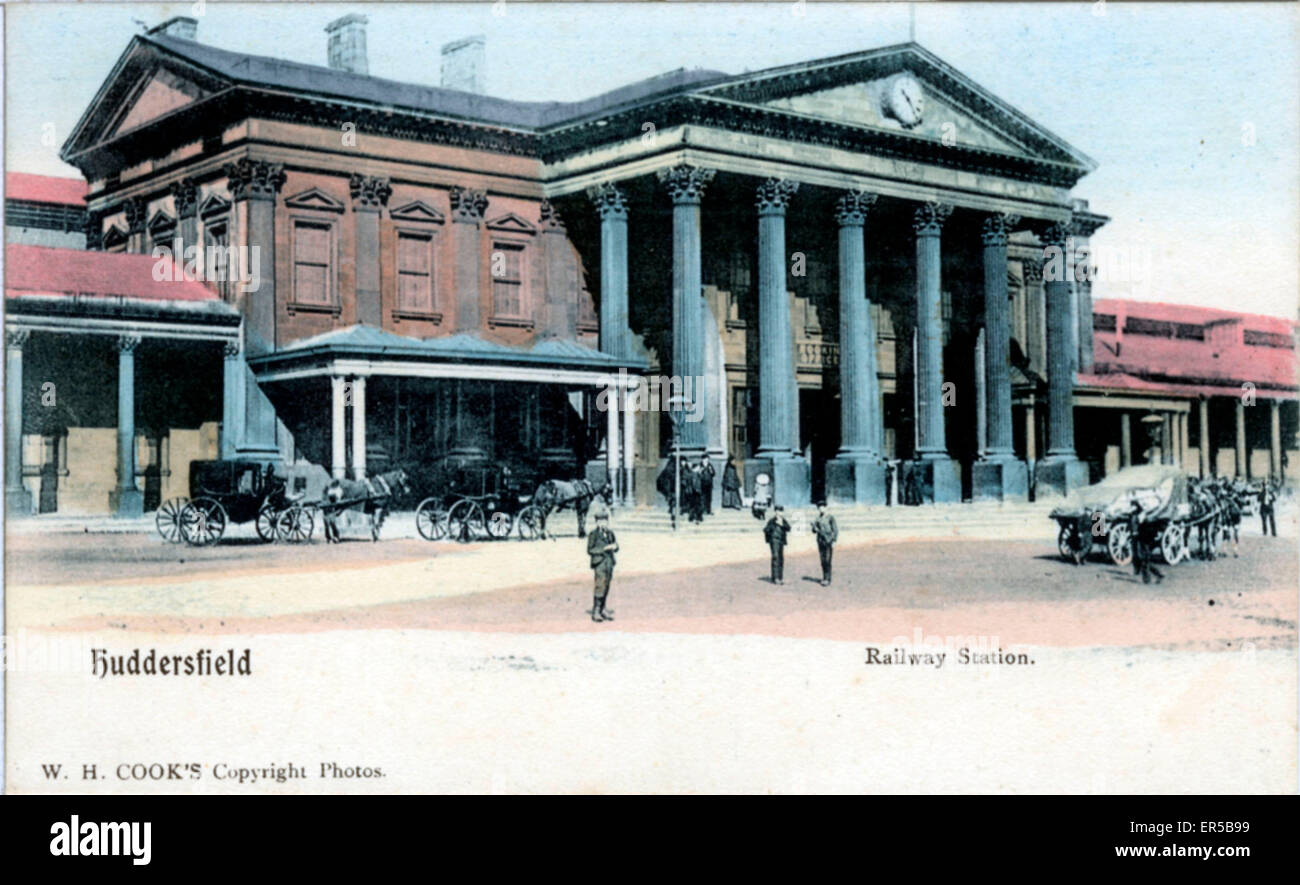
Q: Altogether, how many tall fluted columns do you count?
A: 7